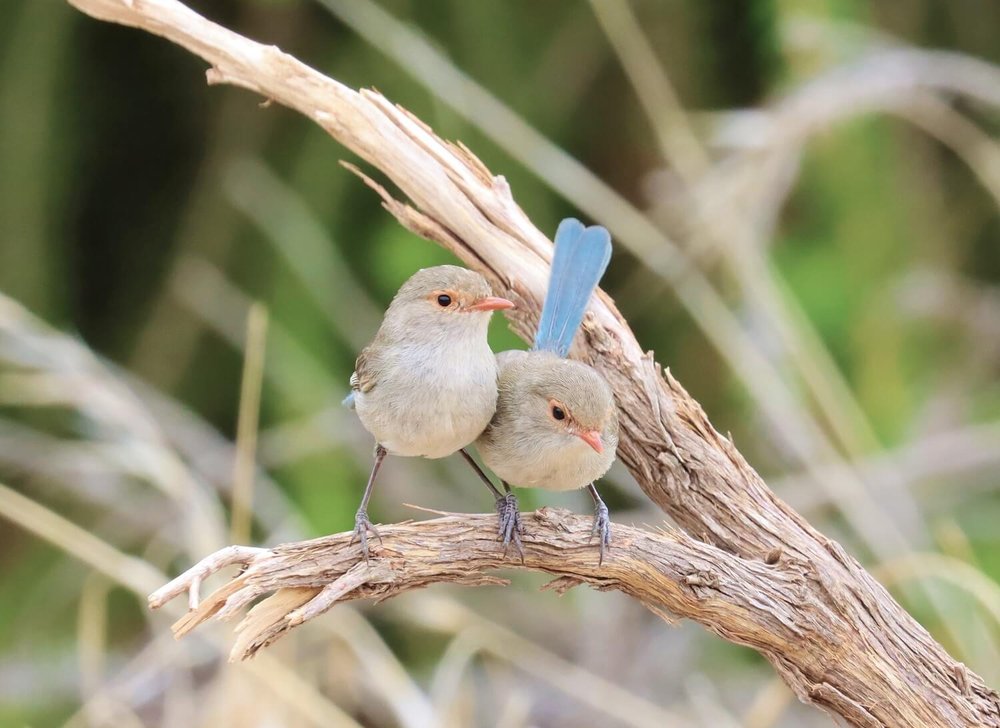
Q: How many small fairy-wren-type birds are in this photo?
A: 2